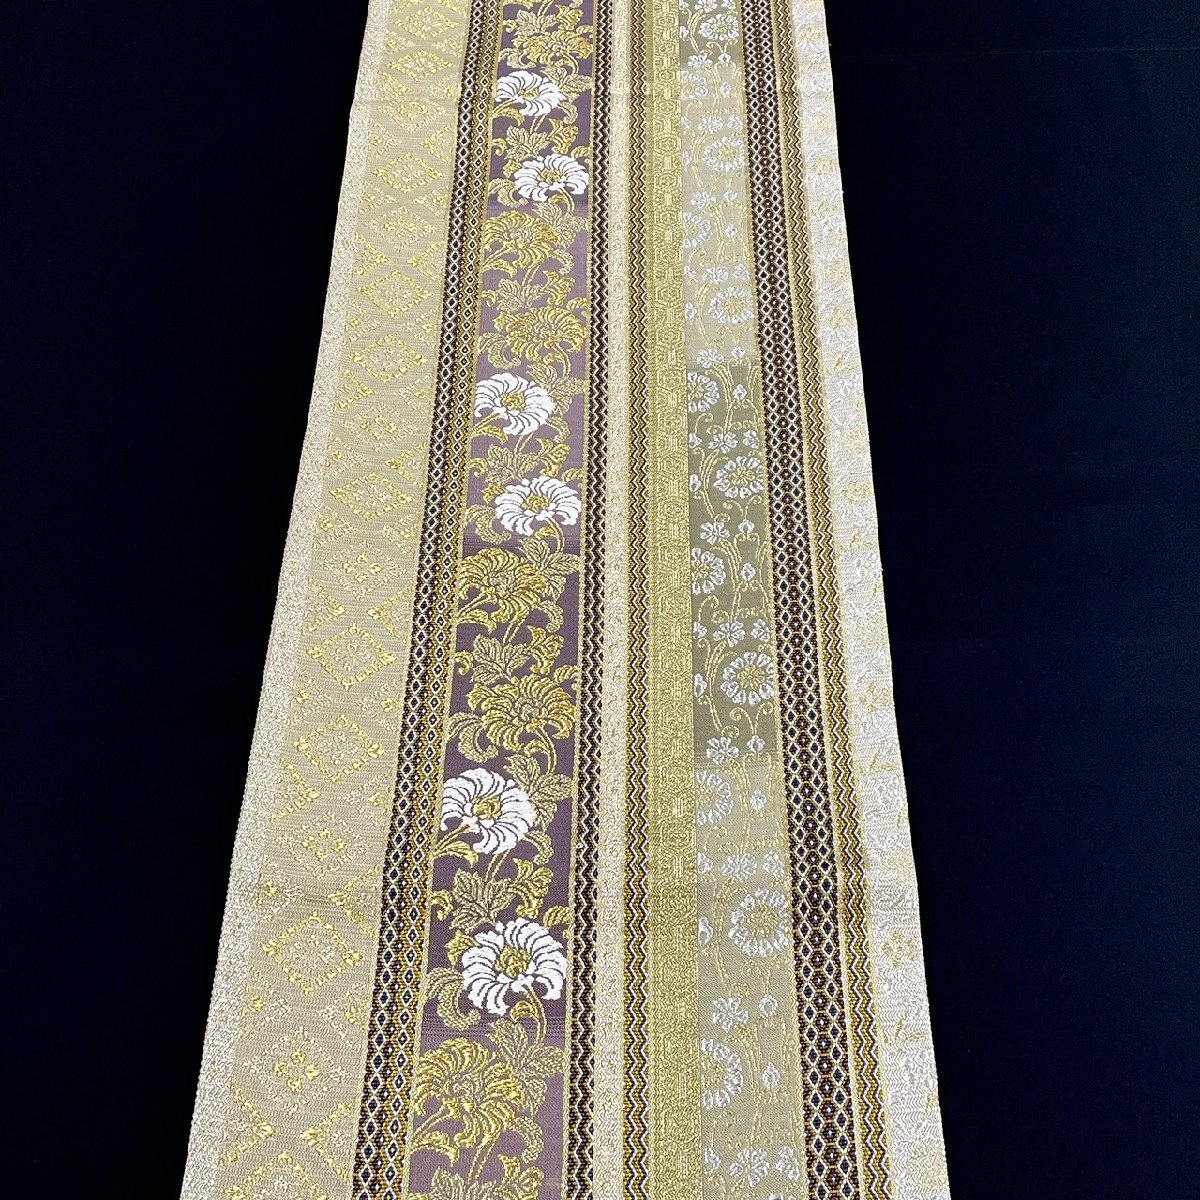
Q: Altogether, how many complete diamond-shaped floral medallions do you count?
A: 15